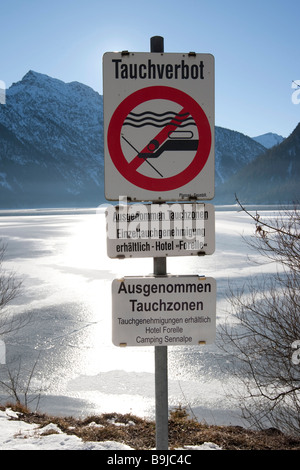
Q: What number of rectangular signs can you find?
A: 3